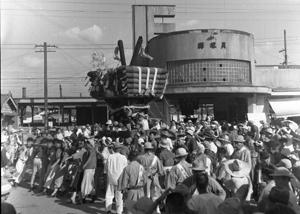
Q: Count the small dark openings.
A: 4